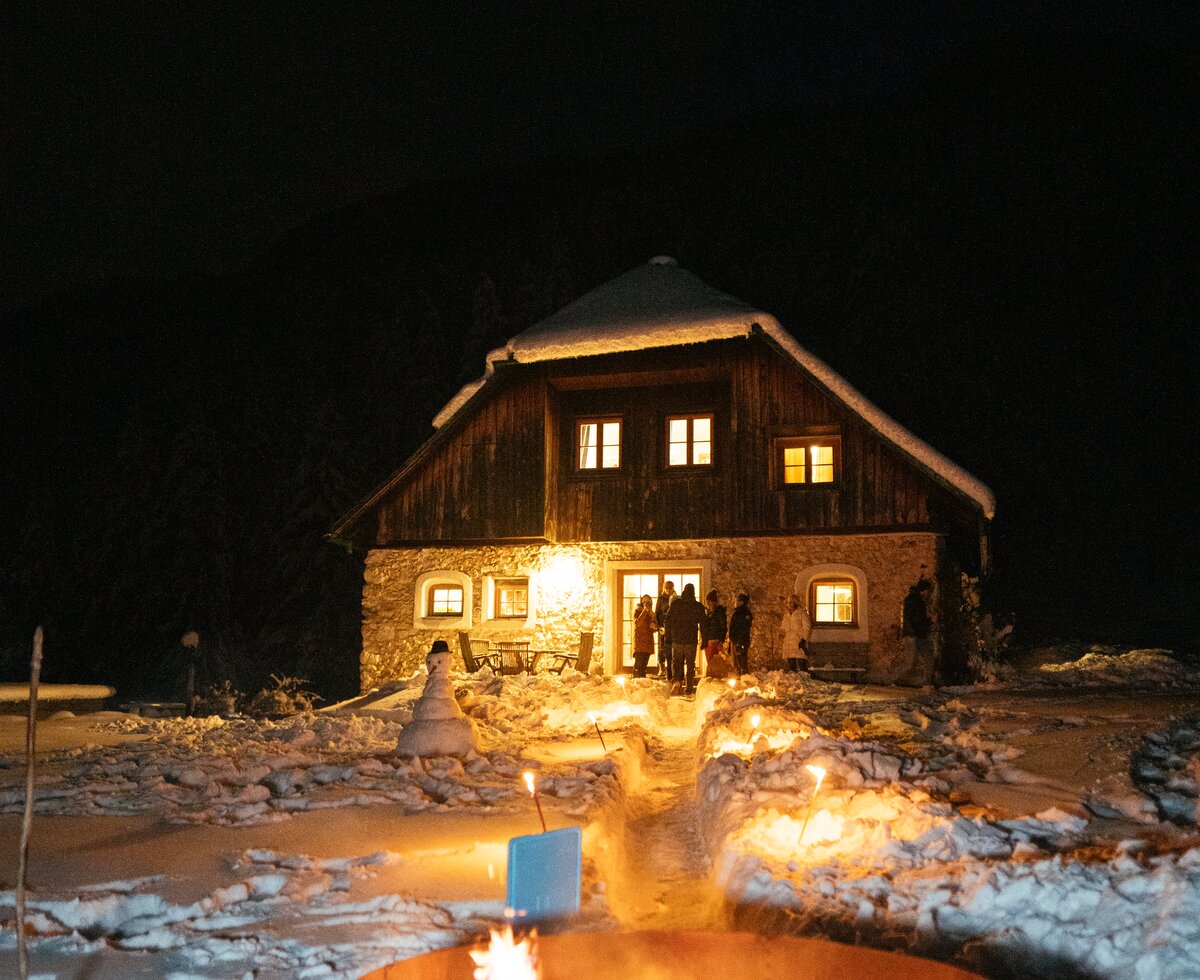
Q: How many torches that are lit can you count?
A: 6